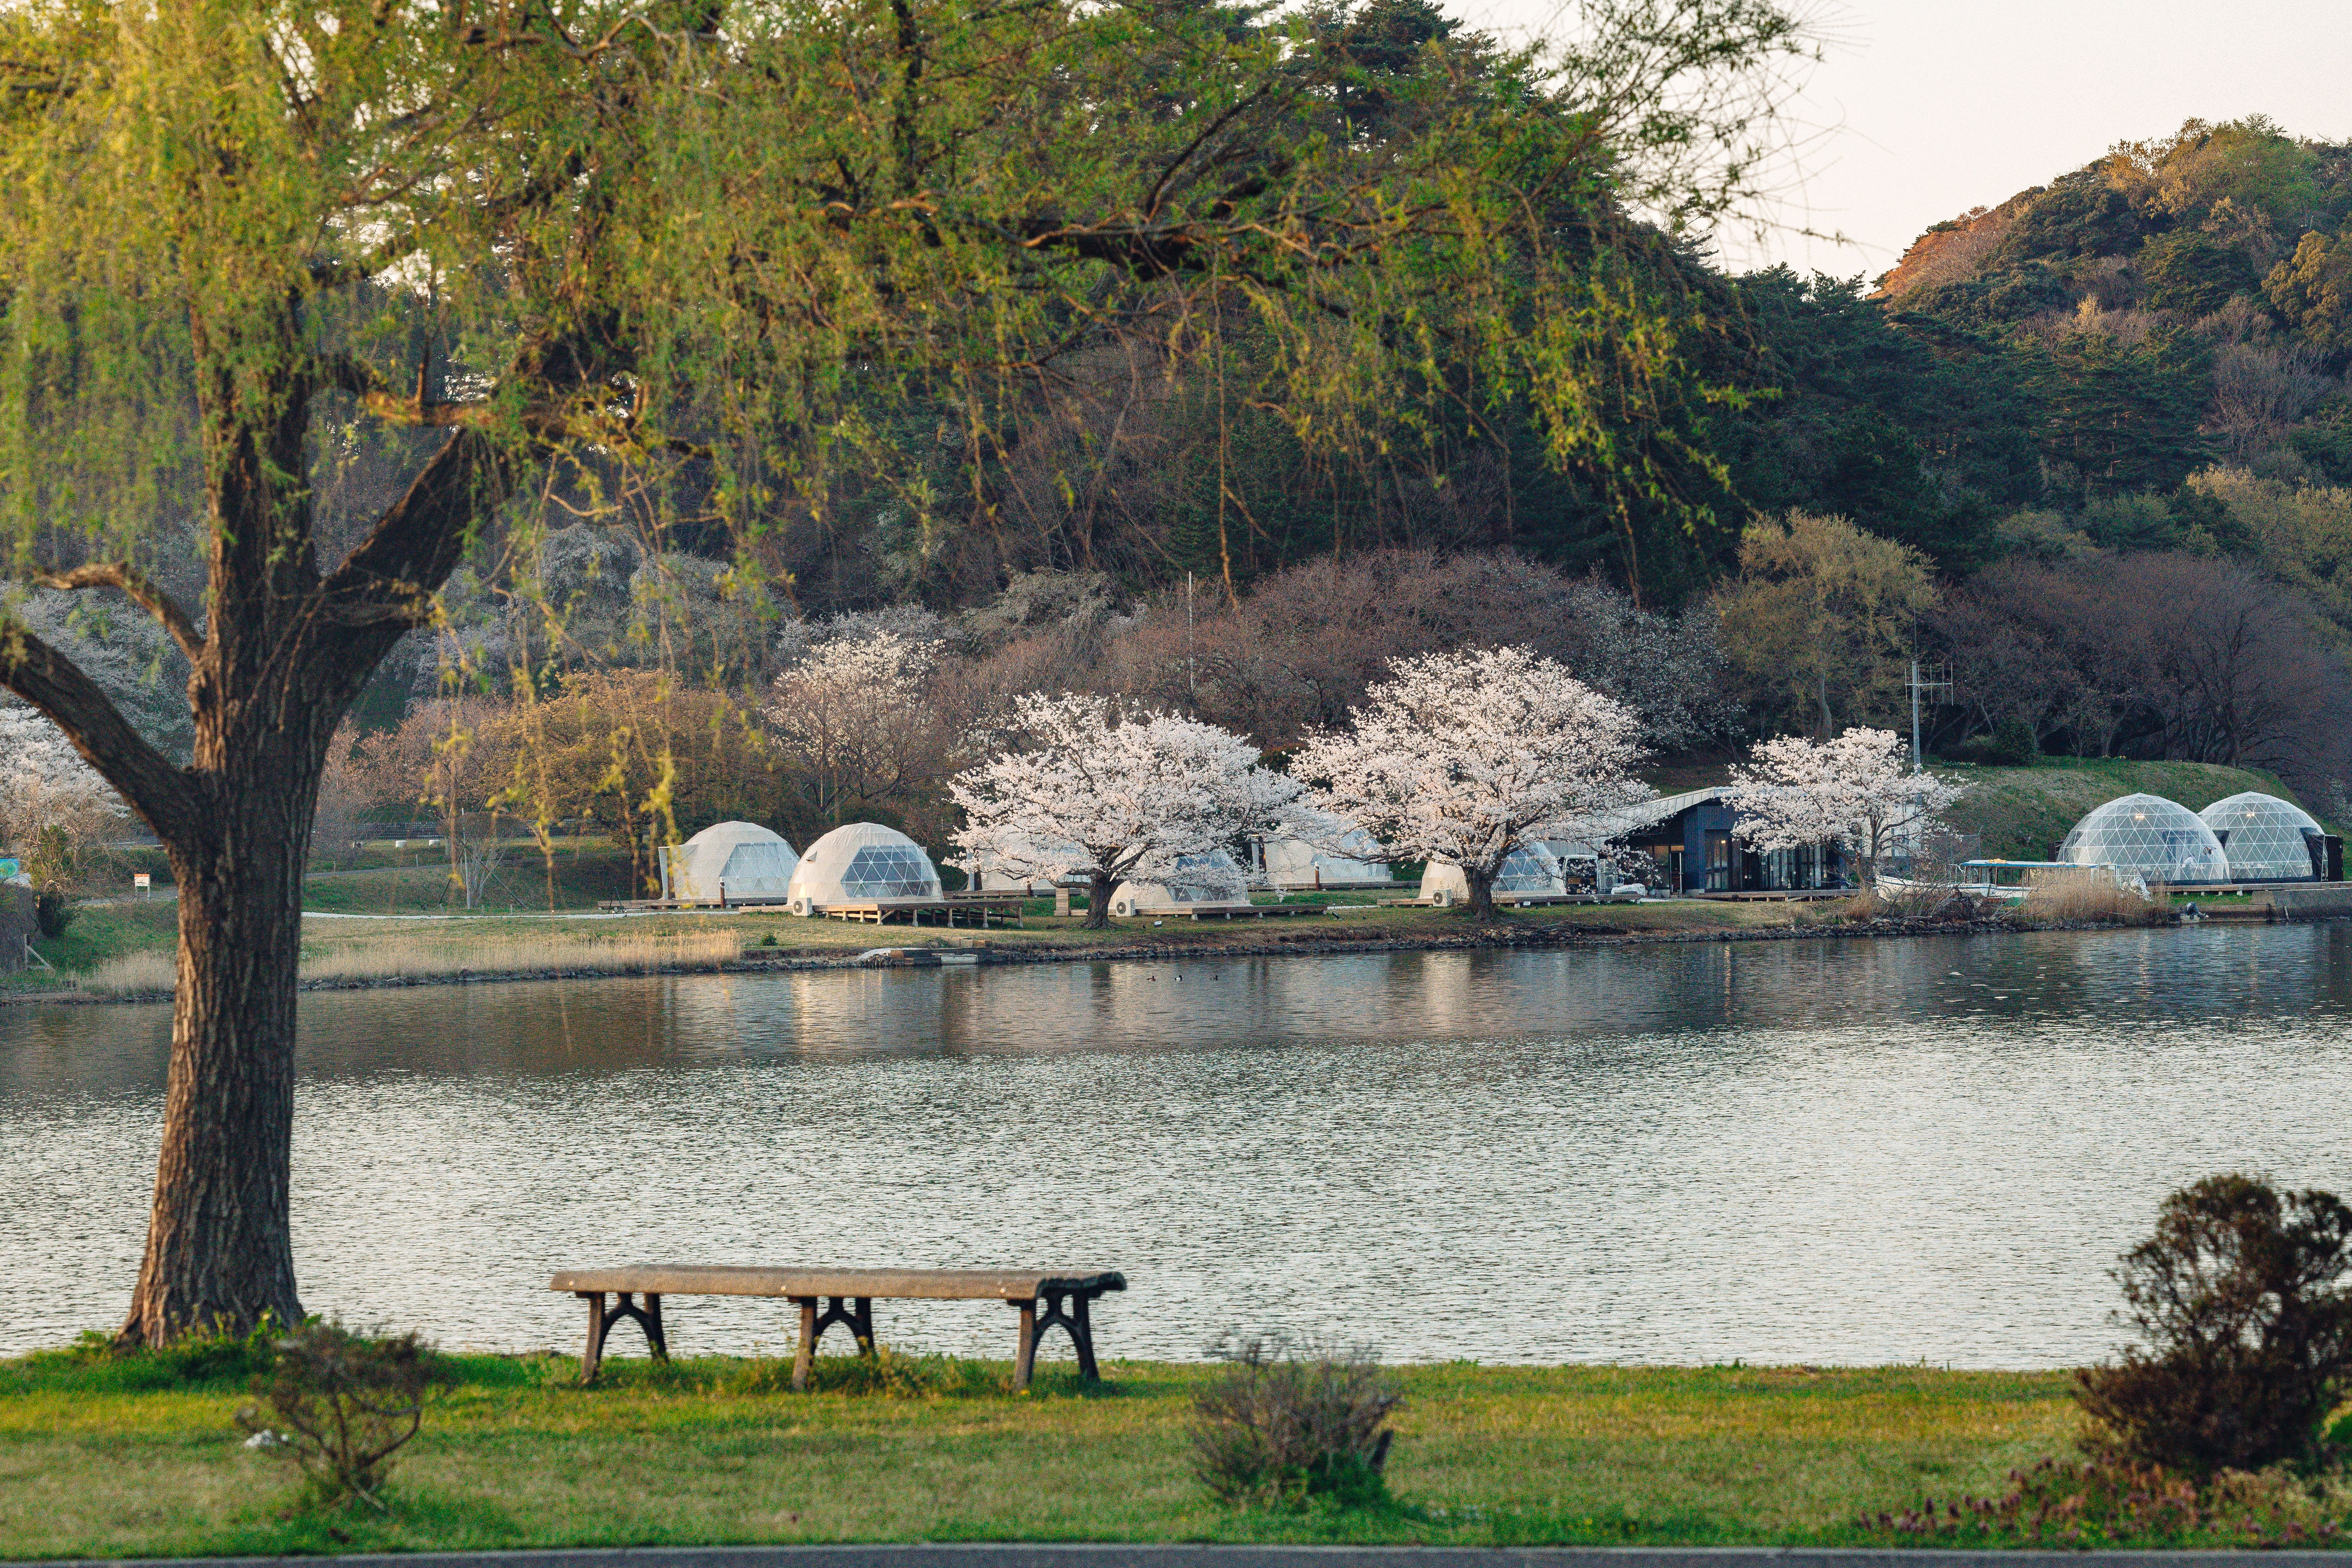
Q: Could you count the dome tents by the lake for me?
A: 8